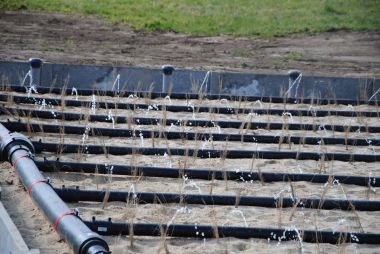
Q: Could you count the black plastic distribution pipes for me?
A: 8